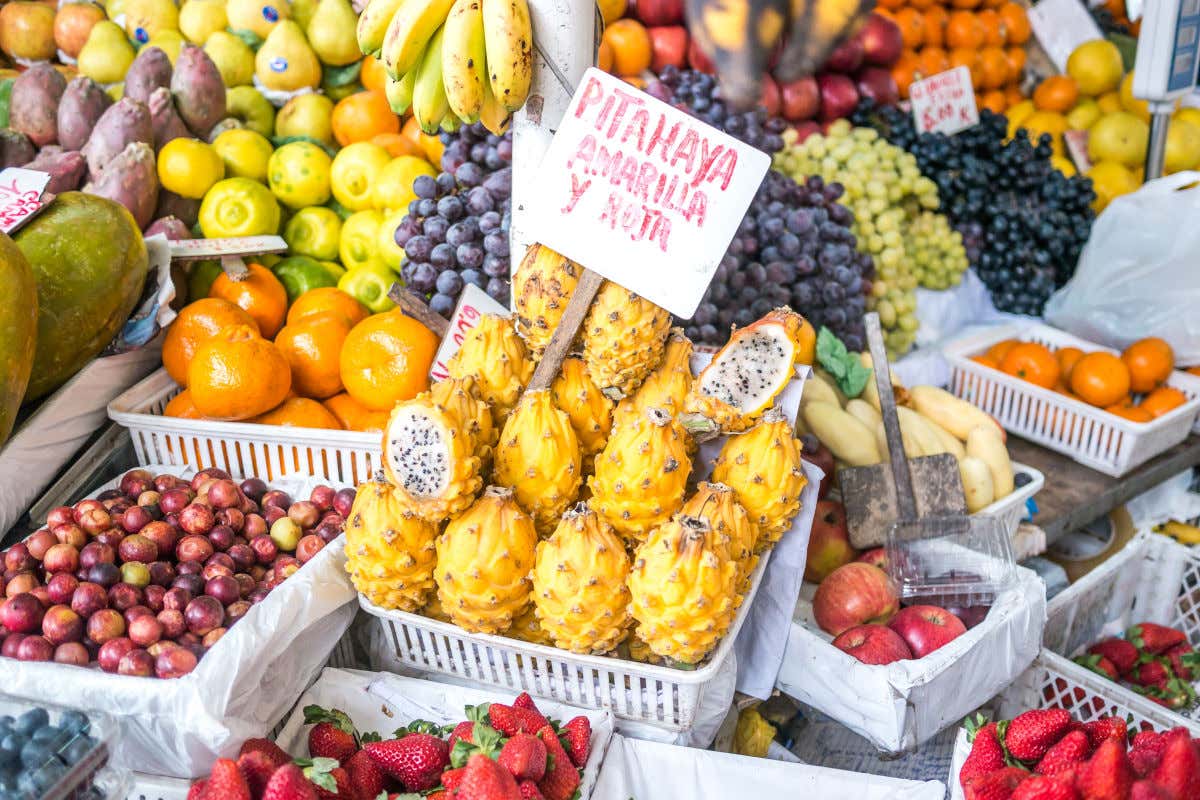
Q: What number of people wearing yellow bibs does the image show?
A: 0